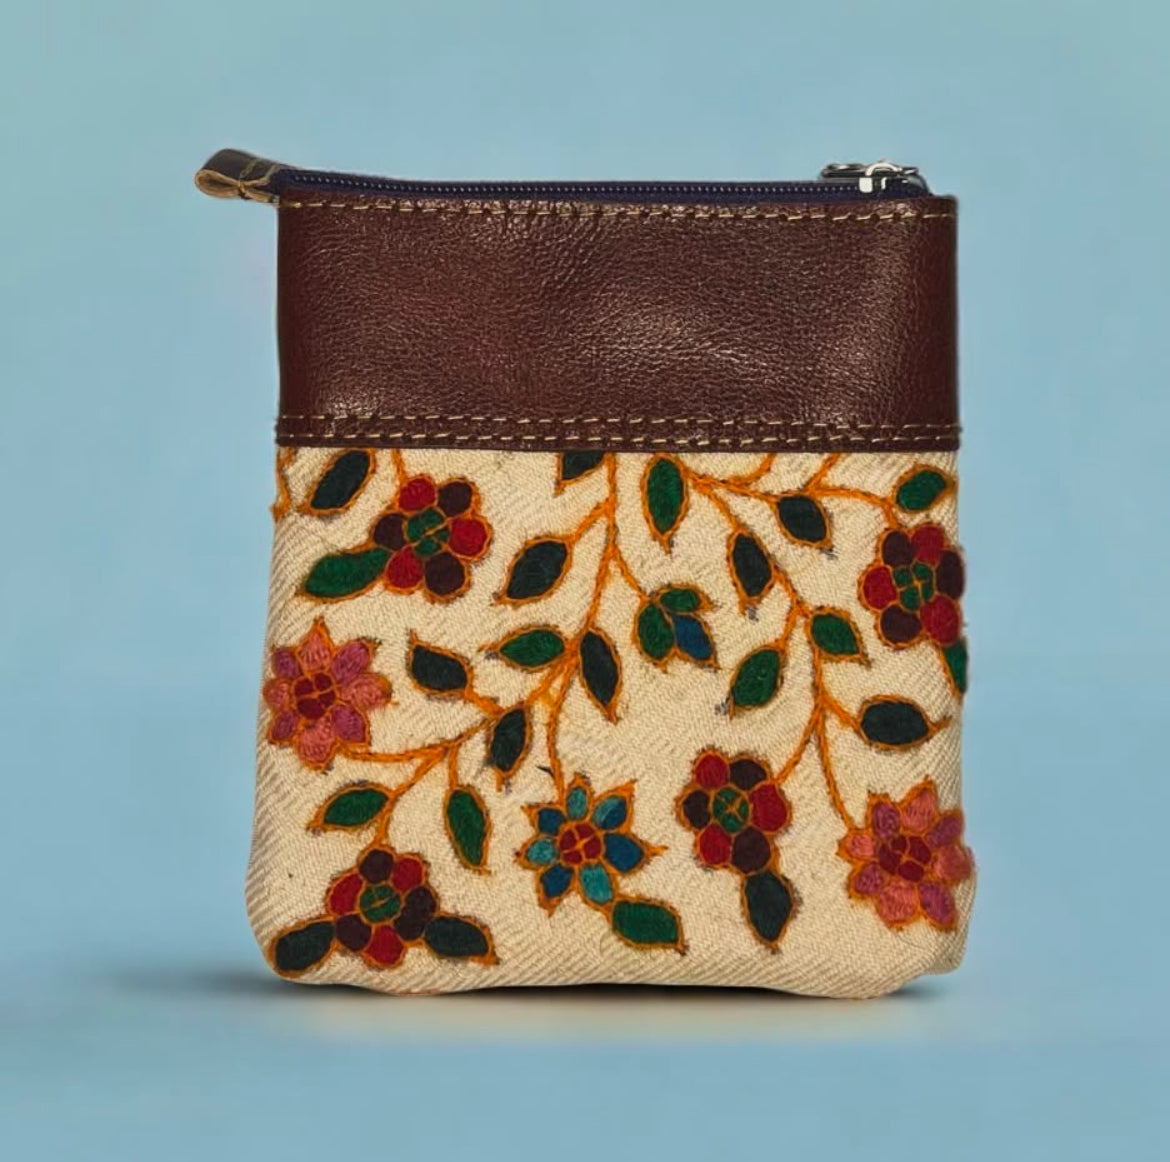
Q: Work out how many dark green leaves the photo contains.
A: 12